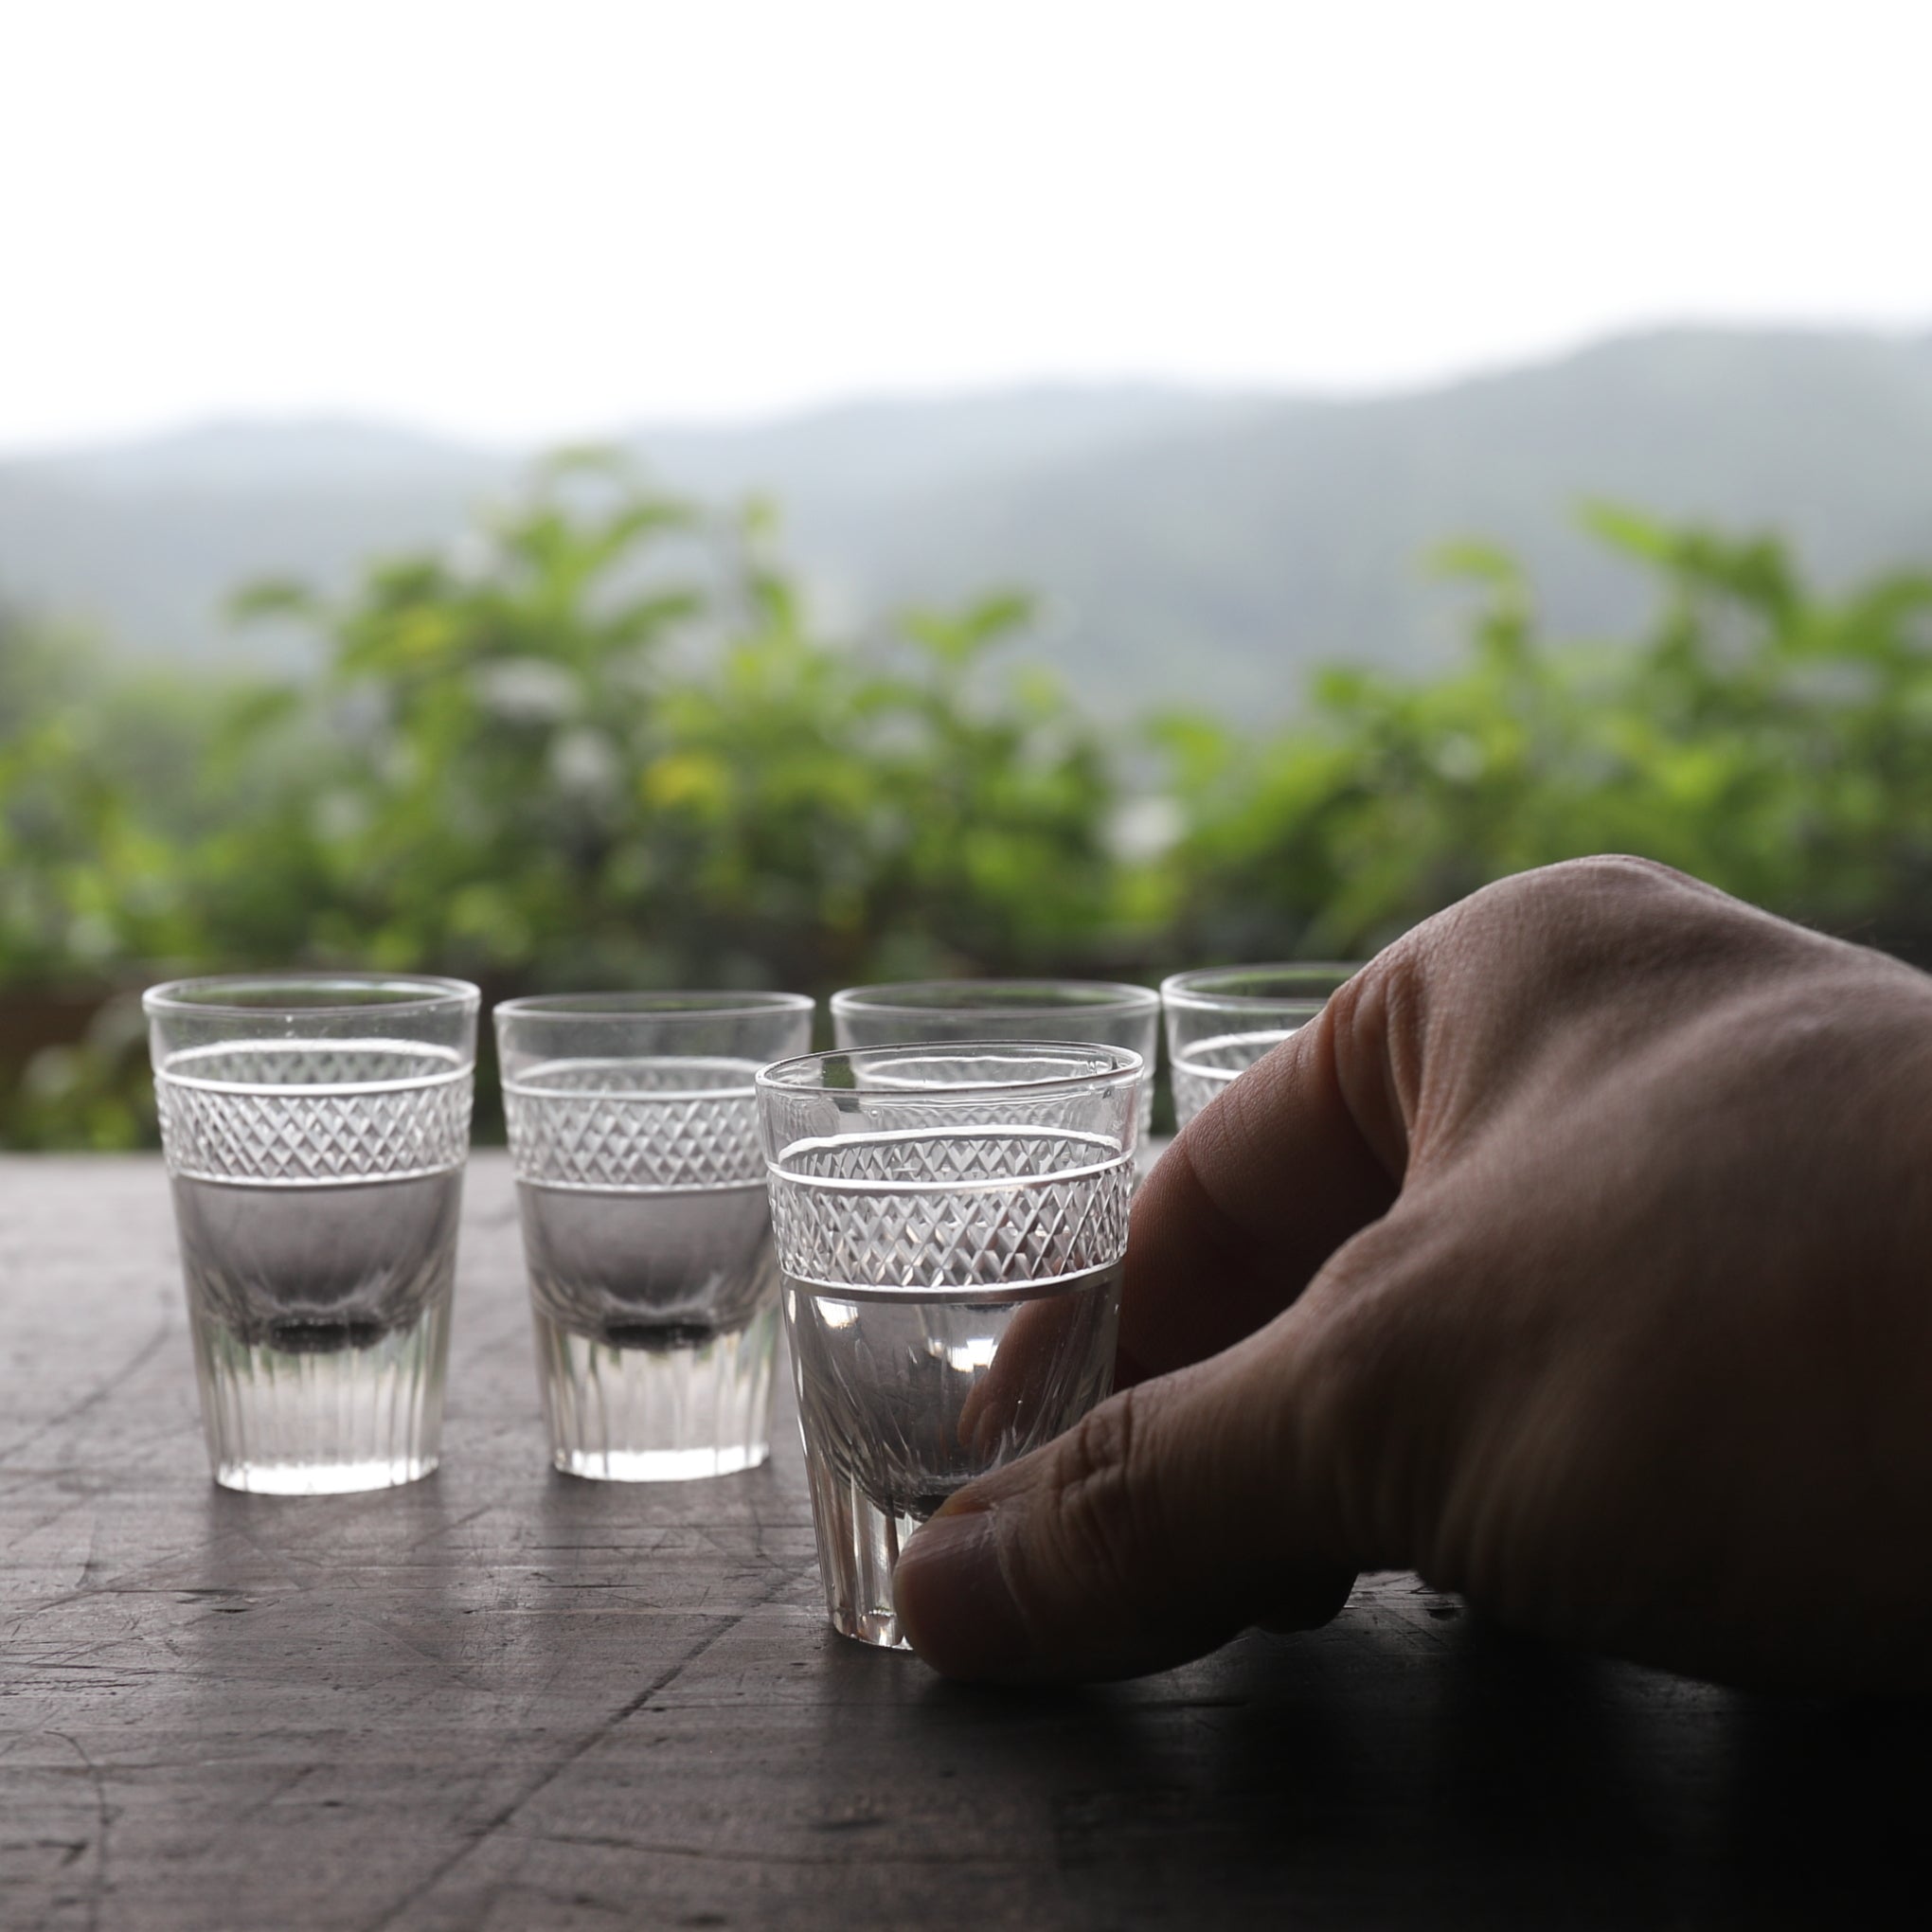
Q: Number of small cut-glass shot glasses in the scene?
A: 5